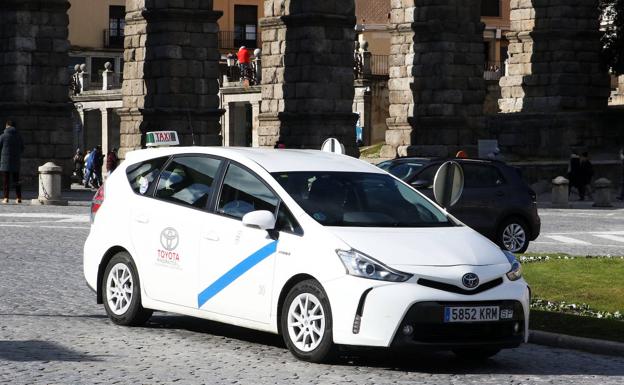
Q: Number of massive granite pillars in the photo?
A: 5